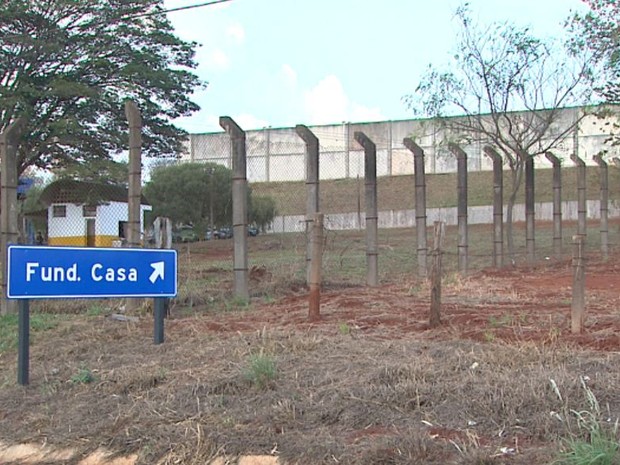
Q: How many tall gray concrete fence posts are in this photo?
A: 12